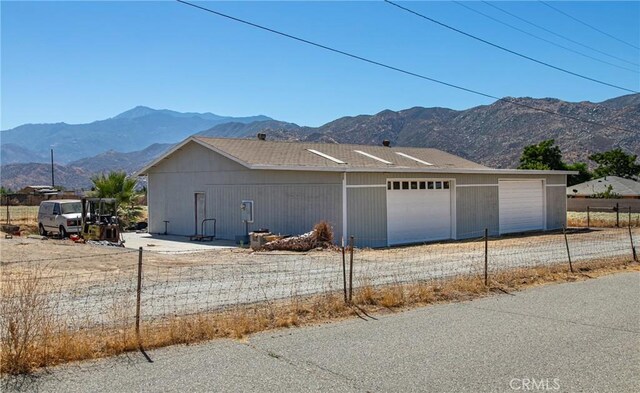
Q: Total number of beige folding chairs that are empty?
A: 0